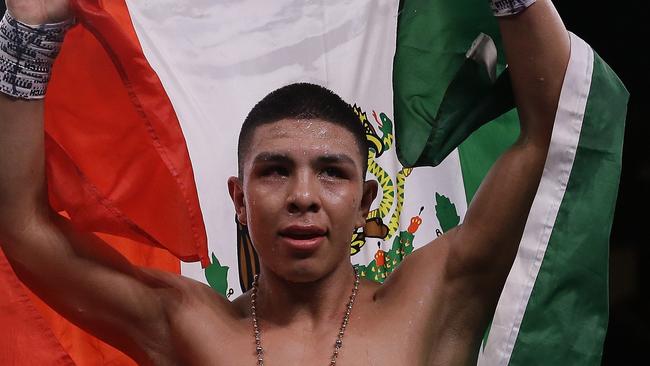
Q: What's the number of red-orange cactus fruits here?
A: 2